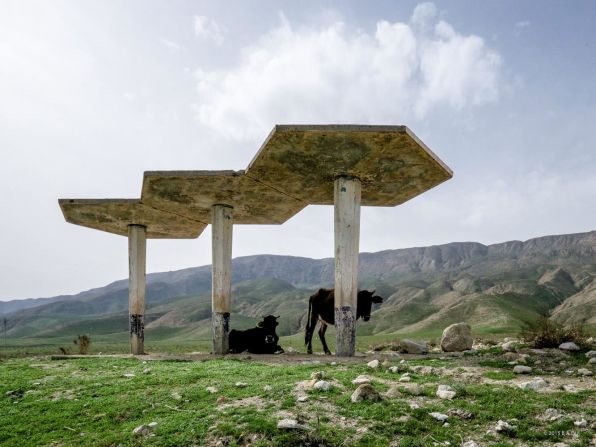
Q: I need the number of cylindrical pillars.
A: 3